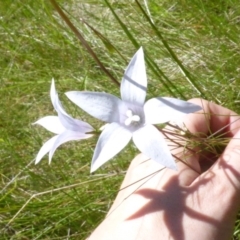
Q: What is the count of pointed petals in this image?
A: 9